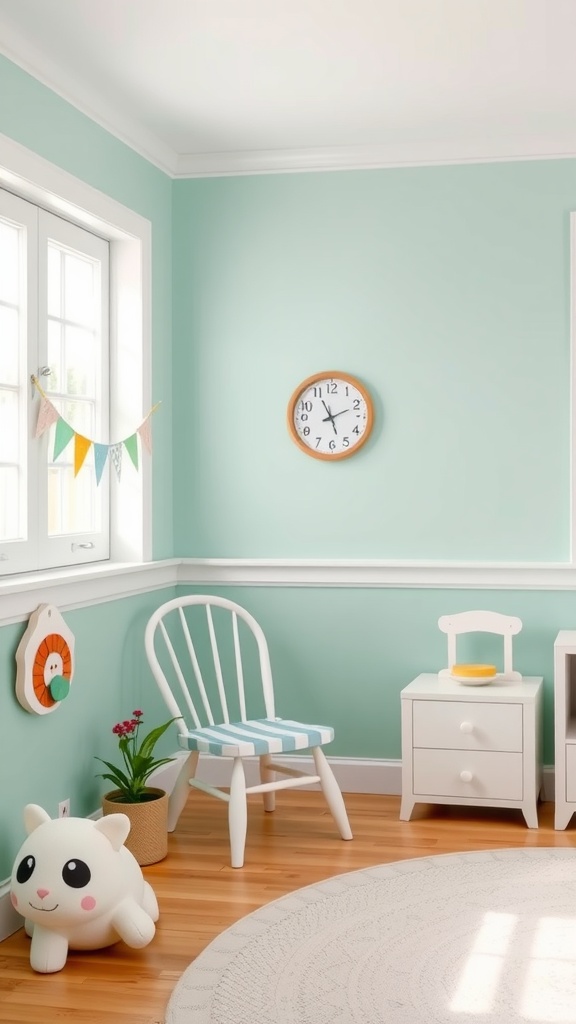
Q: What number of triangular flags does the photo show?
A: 7